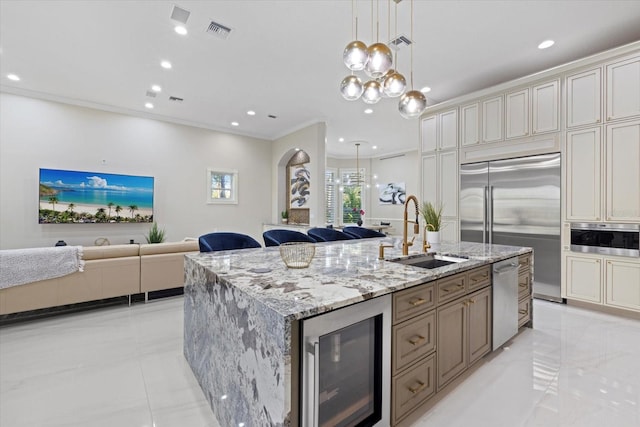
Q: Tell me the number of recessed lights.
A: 12